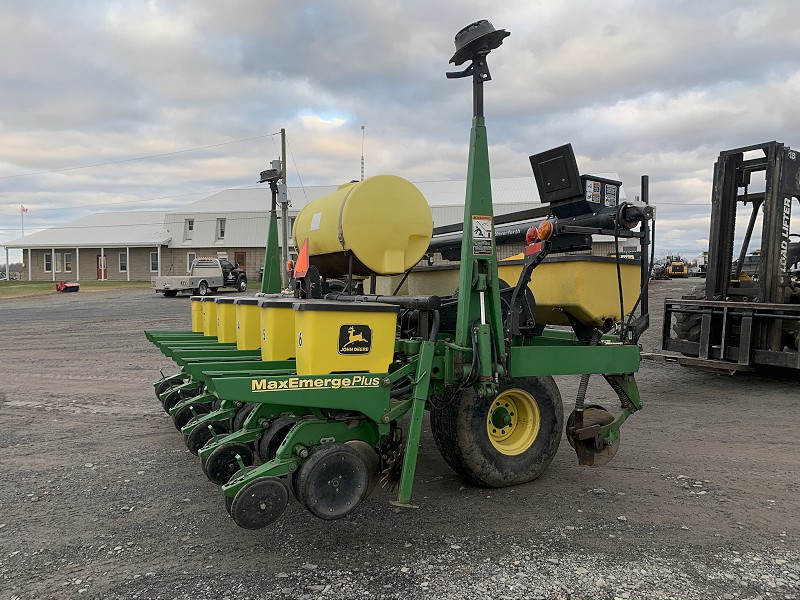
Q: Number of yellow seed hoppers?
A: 6